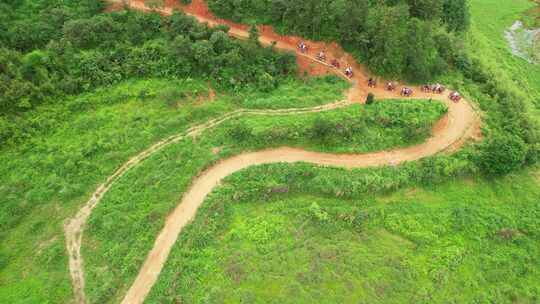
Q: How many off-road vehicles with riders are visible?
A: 10